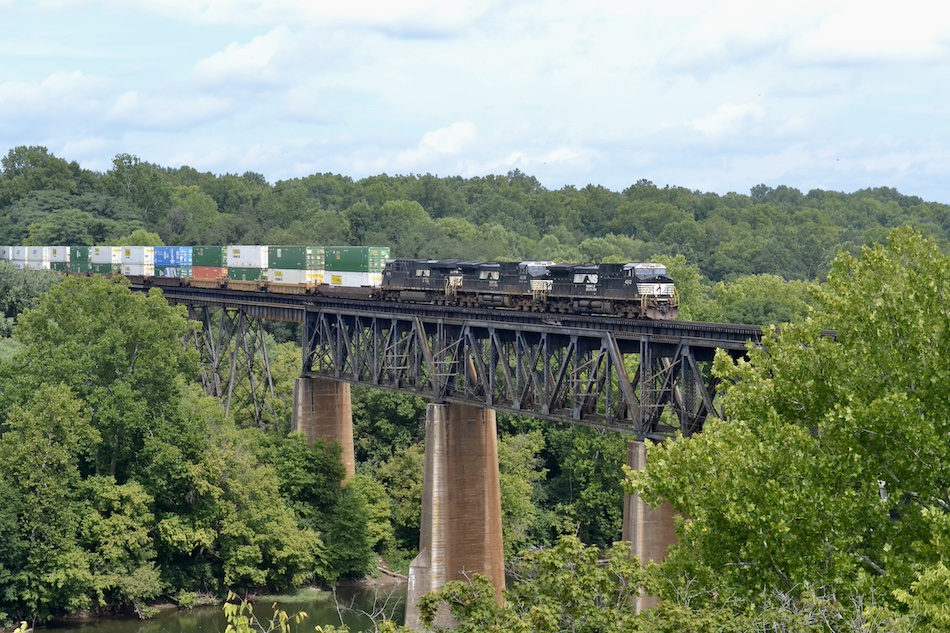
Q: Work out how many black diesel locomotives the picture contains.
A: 3